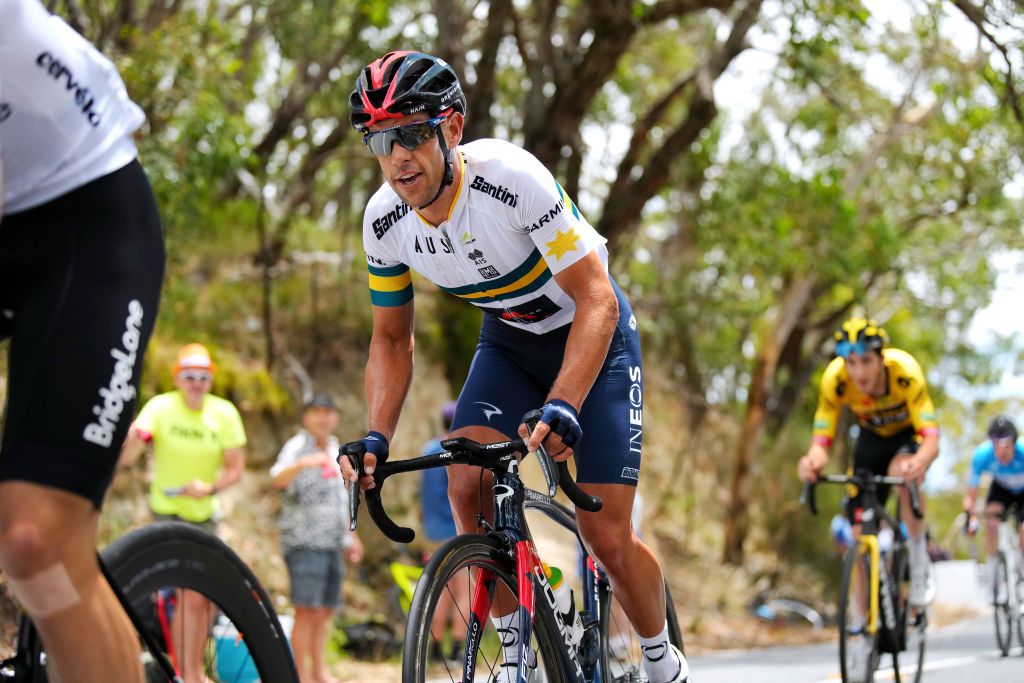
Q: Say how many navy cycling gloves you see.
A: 2